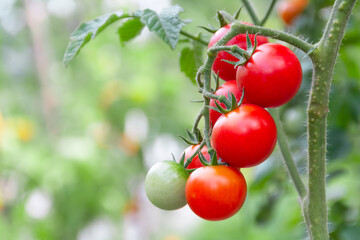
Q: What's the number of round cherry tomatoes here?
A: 7